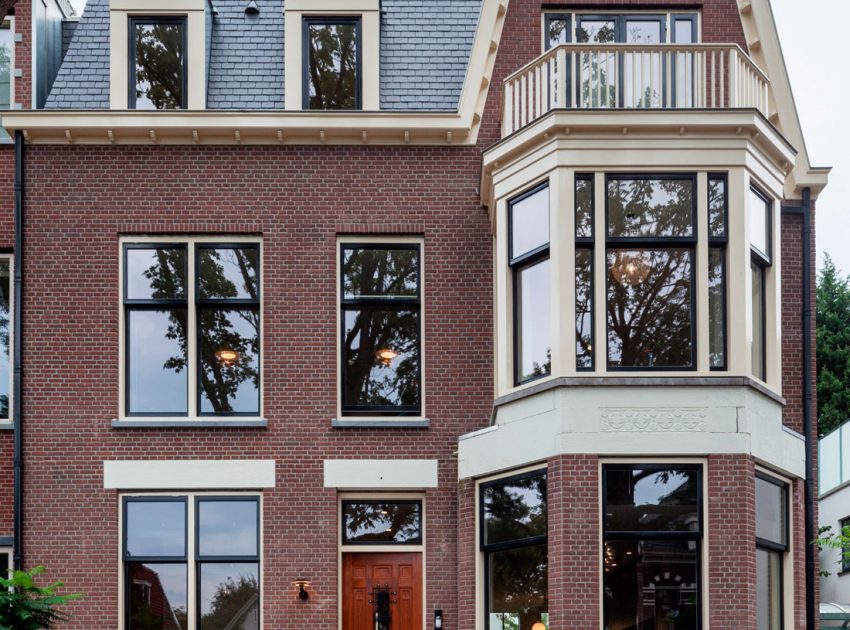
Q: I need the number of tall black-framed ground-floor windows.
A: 5